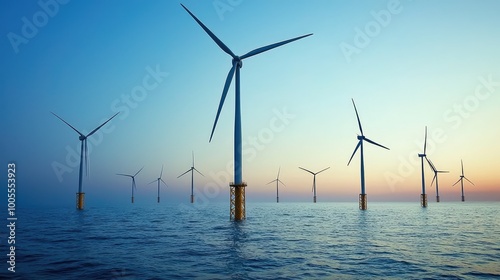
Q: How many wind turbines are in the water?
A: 11